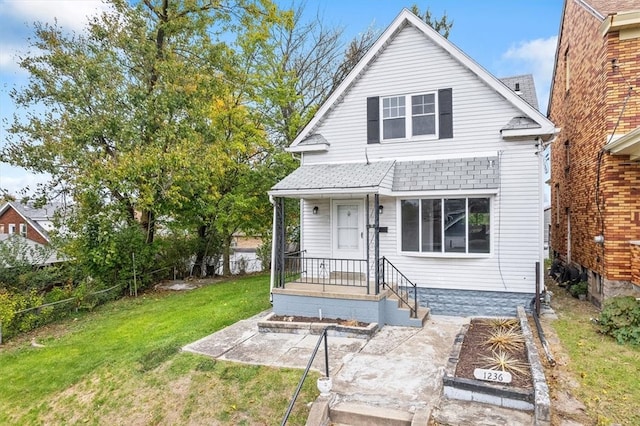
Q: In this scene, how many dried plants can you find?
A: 3